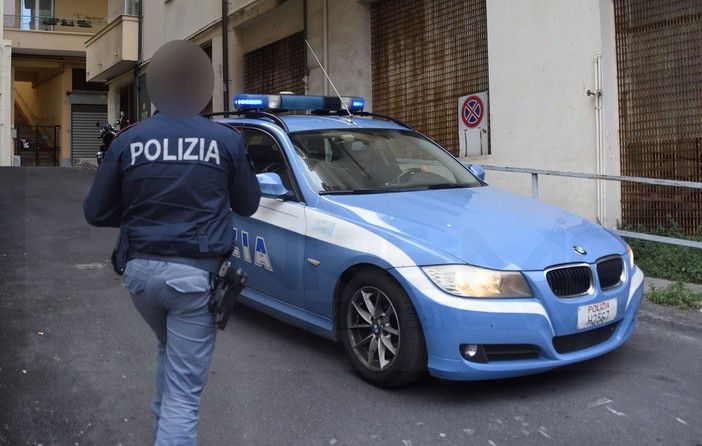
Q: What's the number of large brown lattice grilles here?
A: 3